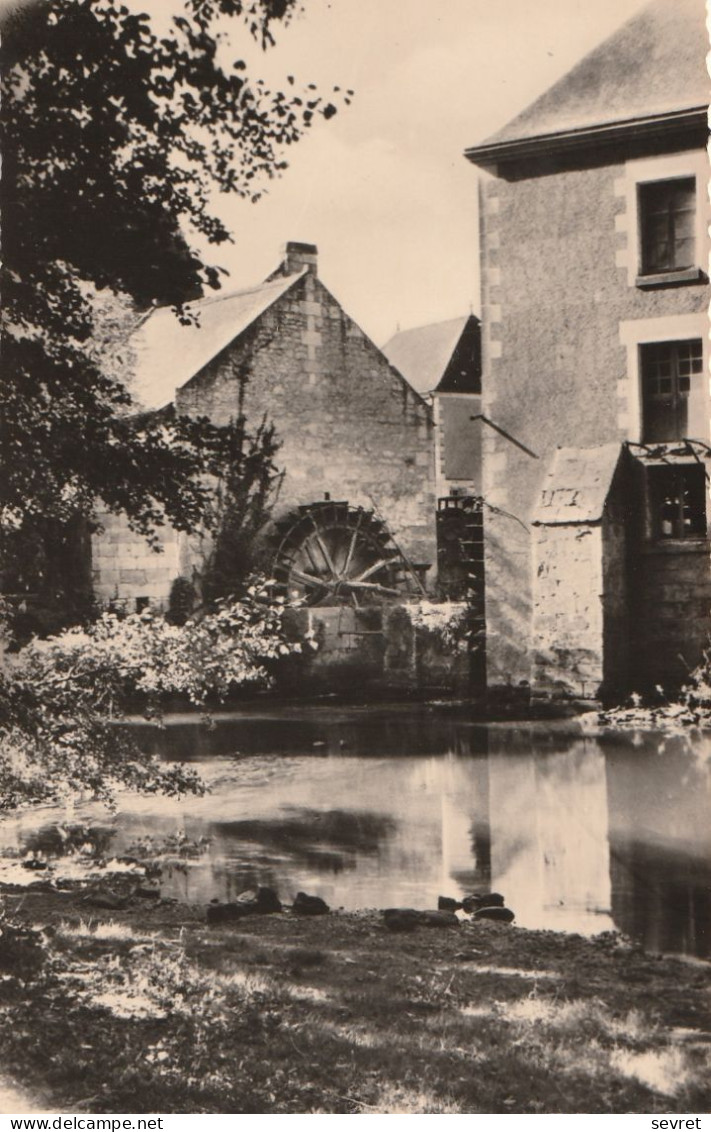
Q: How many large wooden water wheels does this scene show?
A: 1